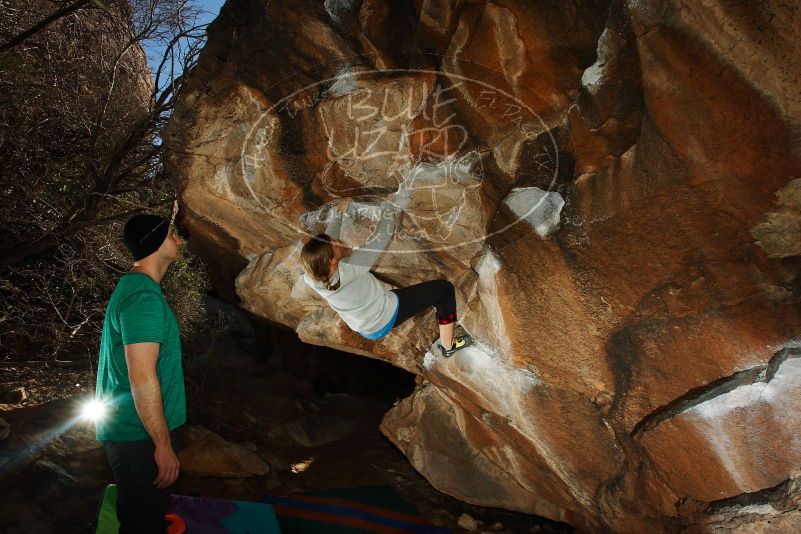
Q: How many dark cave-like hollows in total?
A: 1